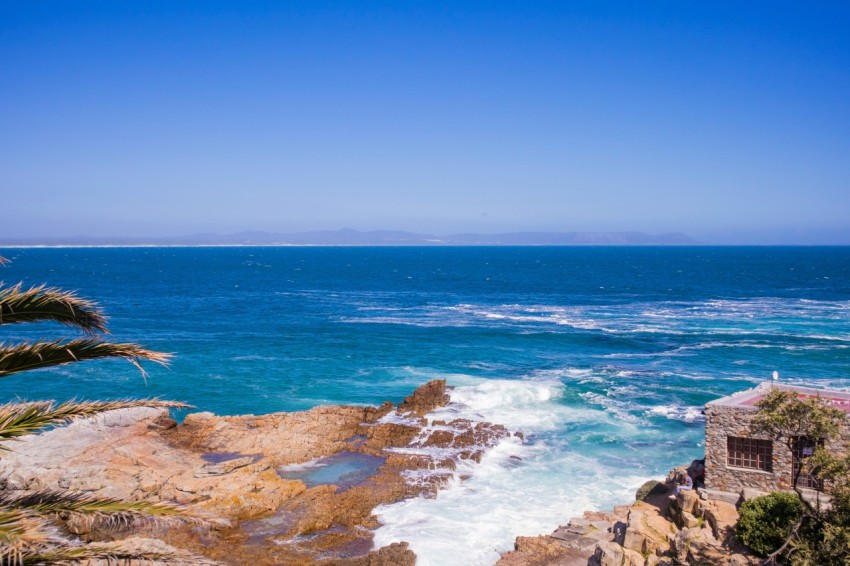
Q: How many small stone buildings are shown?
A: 1